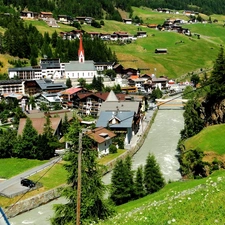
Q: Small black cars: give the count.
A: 1